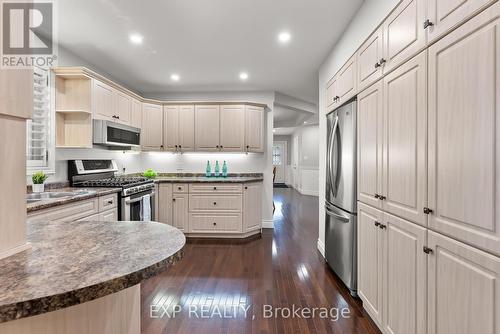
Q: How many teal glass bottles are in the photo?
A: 3